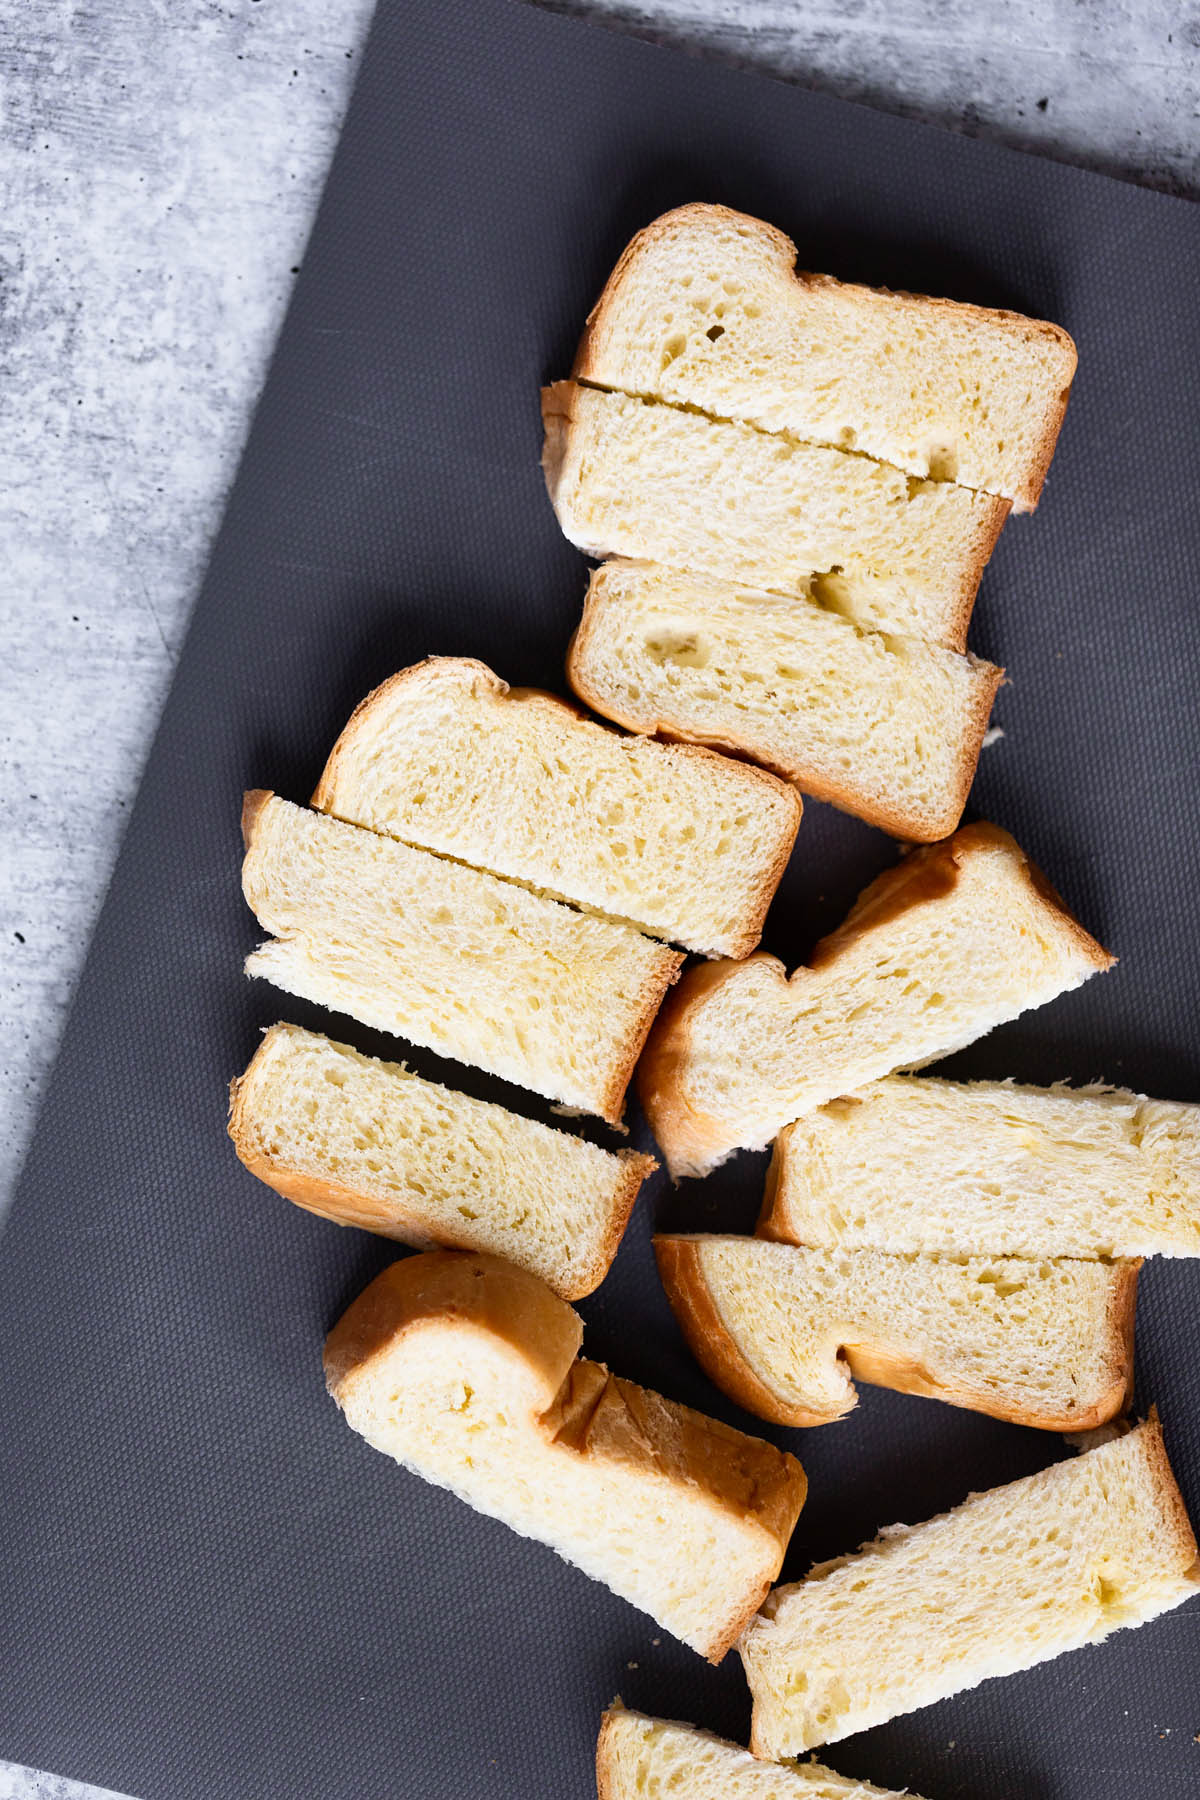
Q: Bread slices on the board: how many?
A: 12